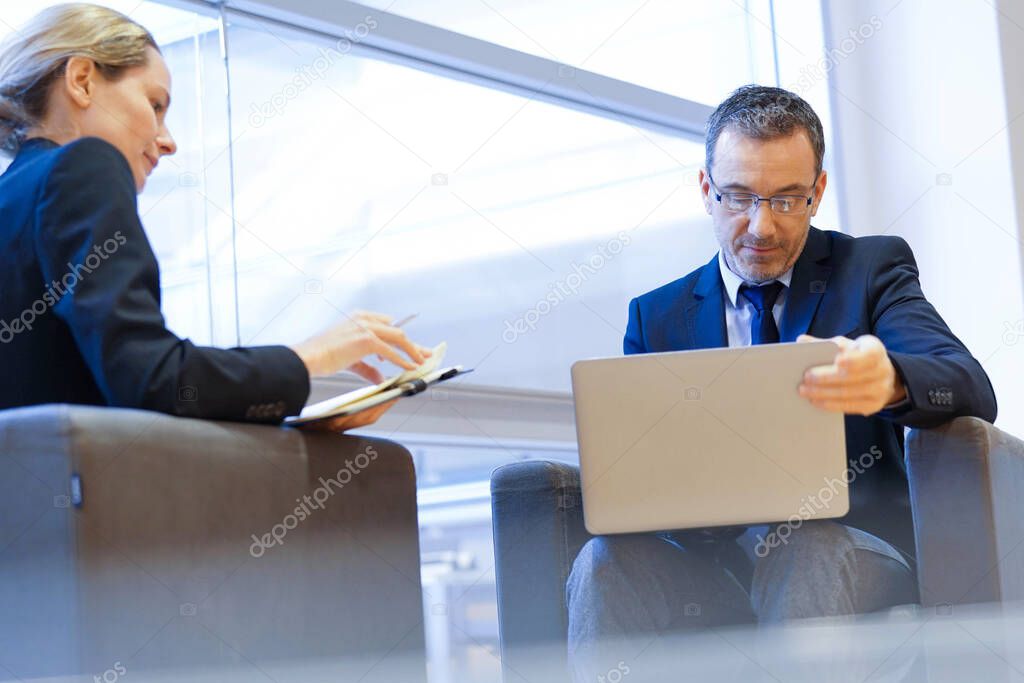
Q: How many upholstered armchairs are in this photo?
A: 2